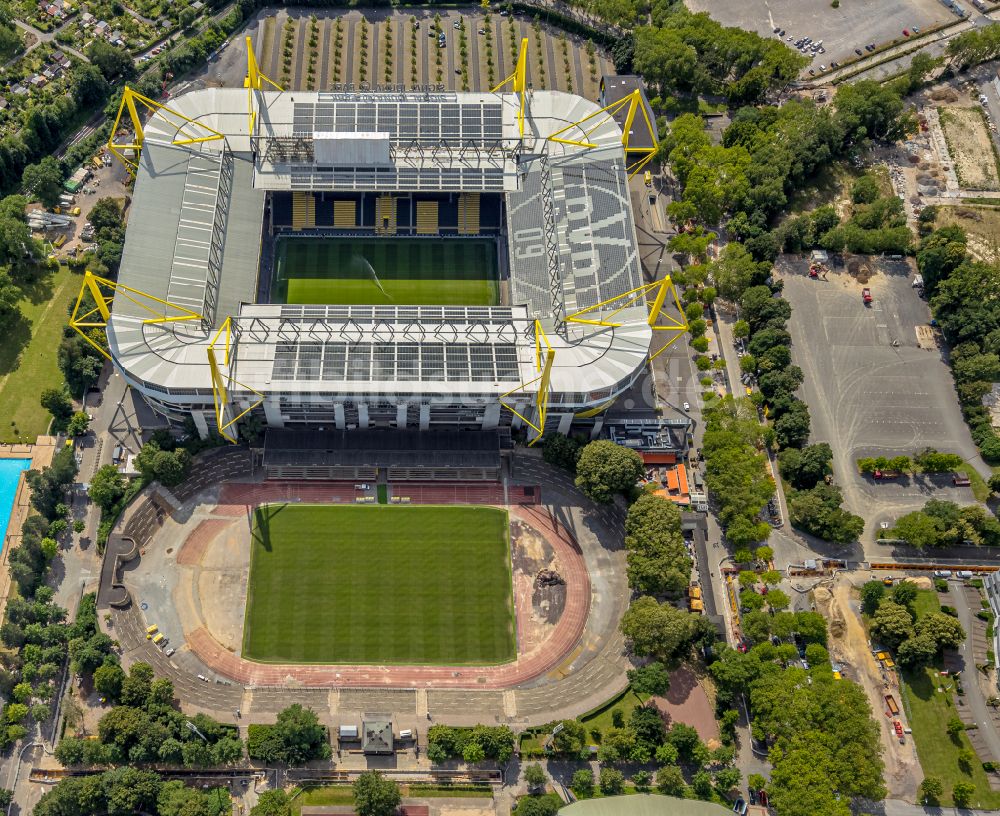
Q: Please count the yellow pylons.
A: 8